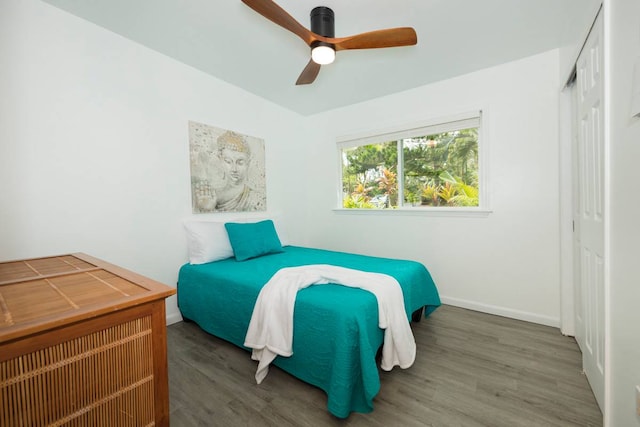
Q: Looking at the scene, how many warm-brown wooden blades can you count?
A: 3